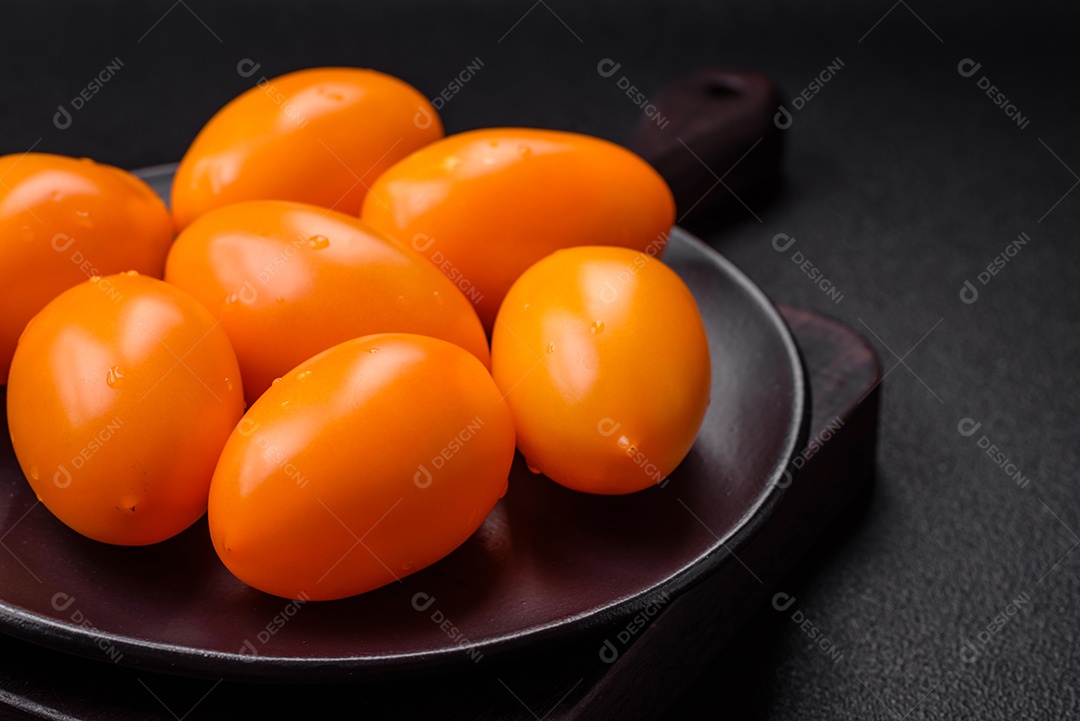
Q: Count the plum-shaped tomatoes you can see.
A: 7